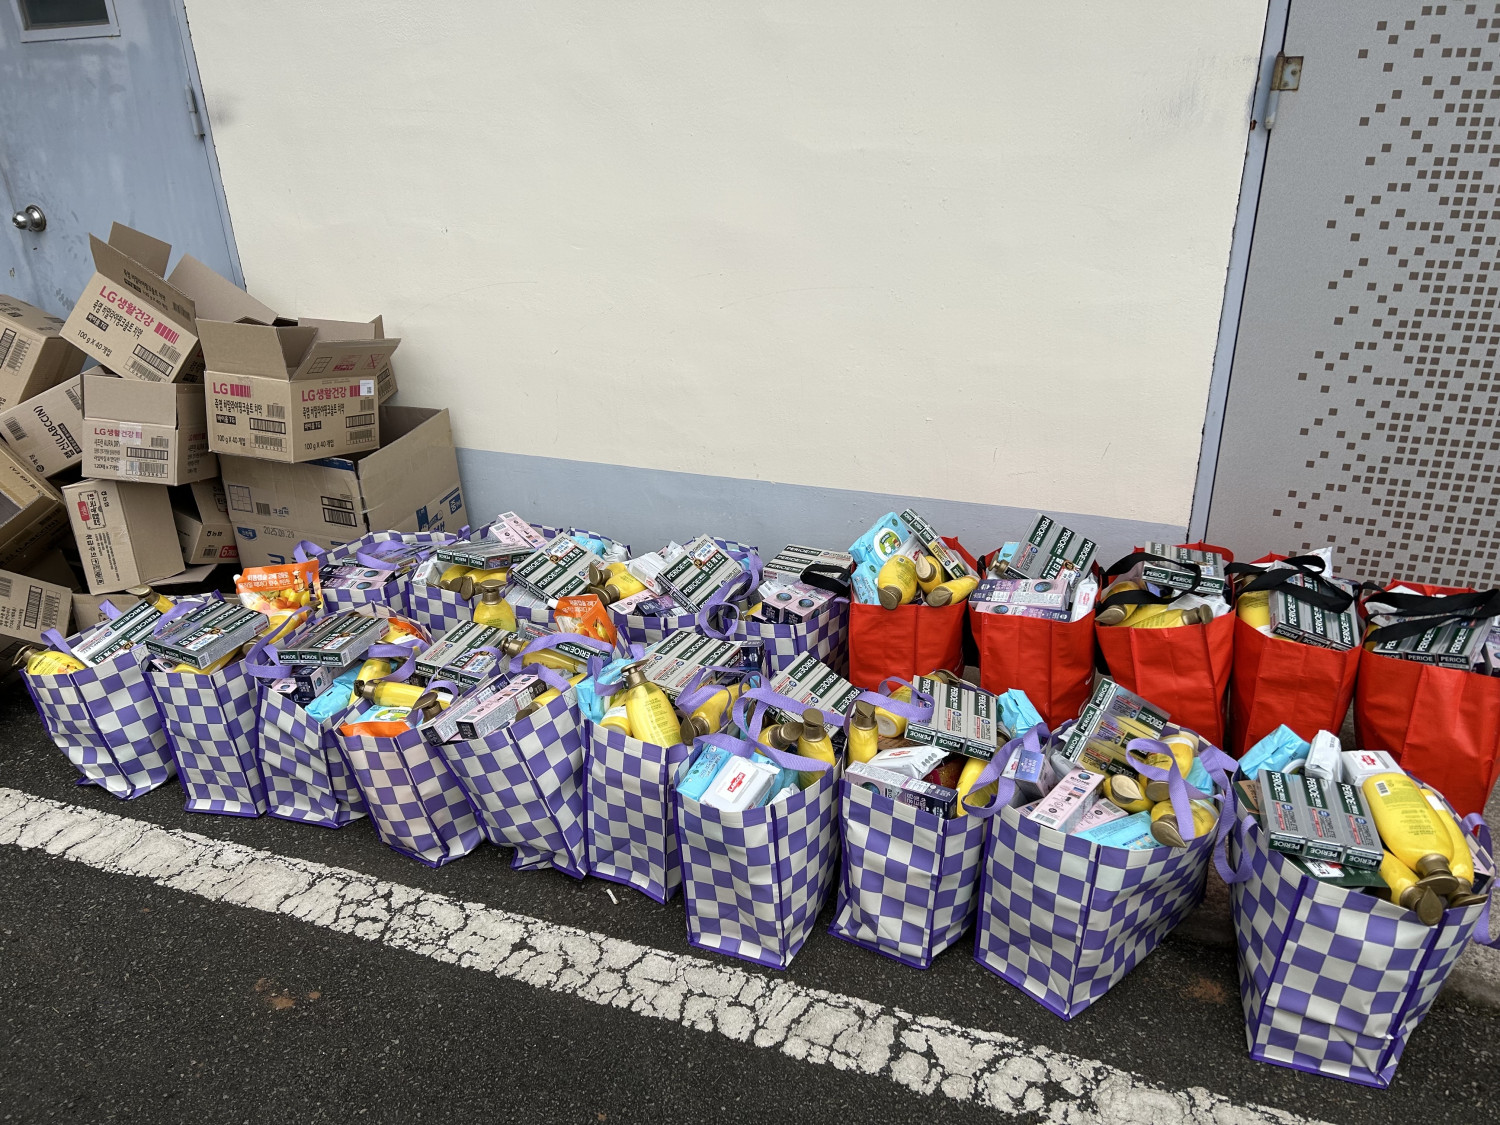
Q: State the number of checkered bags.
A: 15